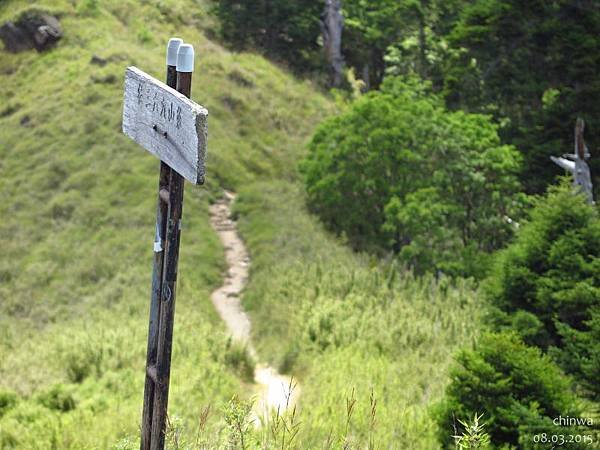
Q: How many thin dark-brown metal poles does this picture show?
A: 2